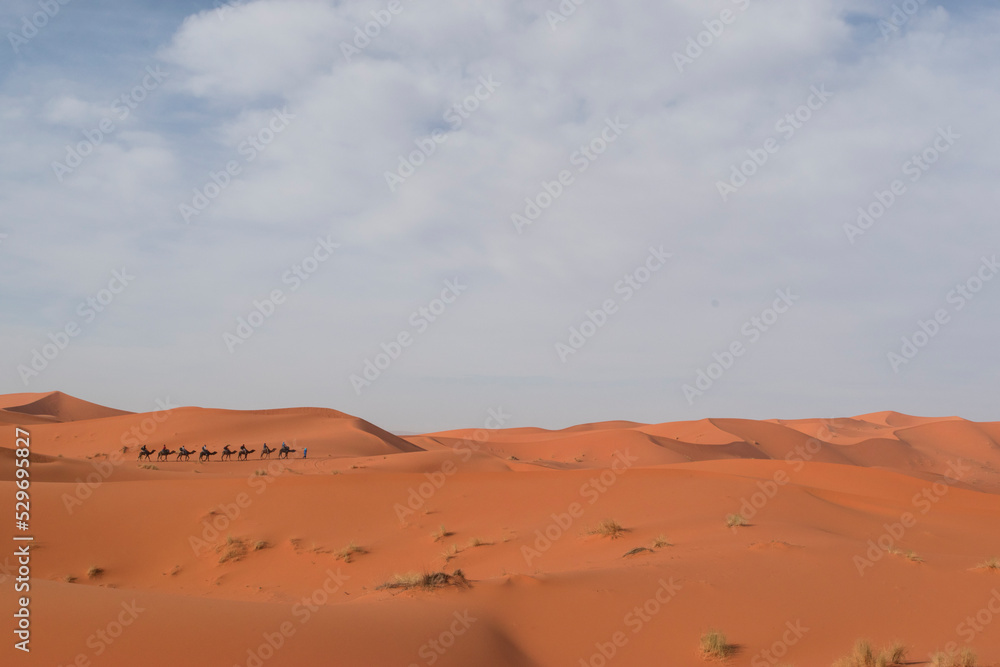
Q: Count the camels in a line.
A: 8